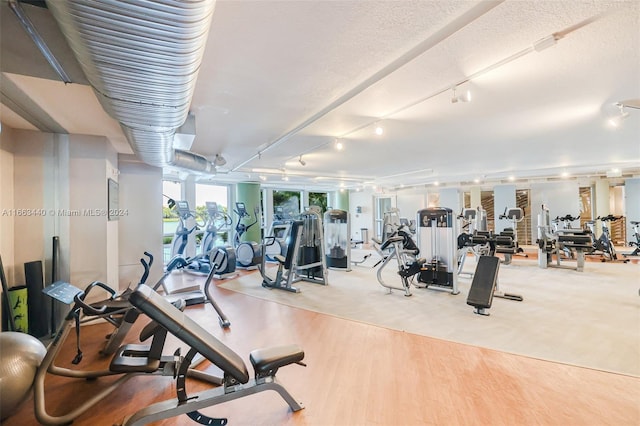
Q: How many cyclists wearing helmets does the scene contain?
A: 0